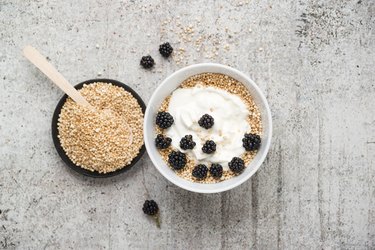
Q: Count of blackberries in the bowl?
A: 10